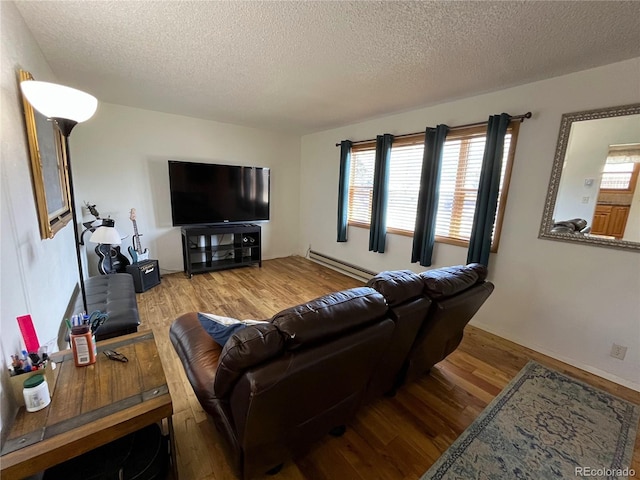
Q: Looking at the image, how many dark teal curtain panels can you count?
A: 4